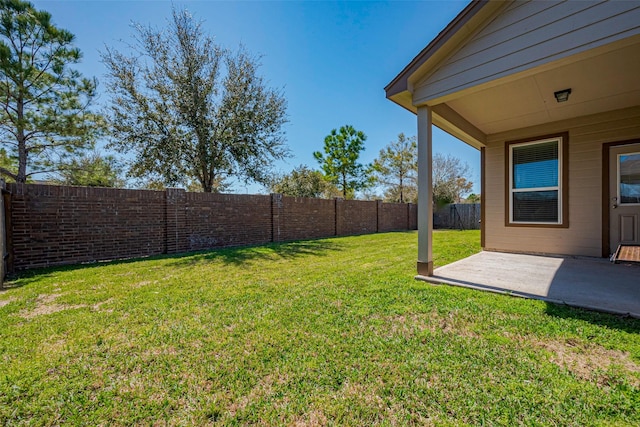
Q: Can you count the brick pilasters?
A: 5